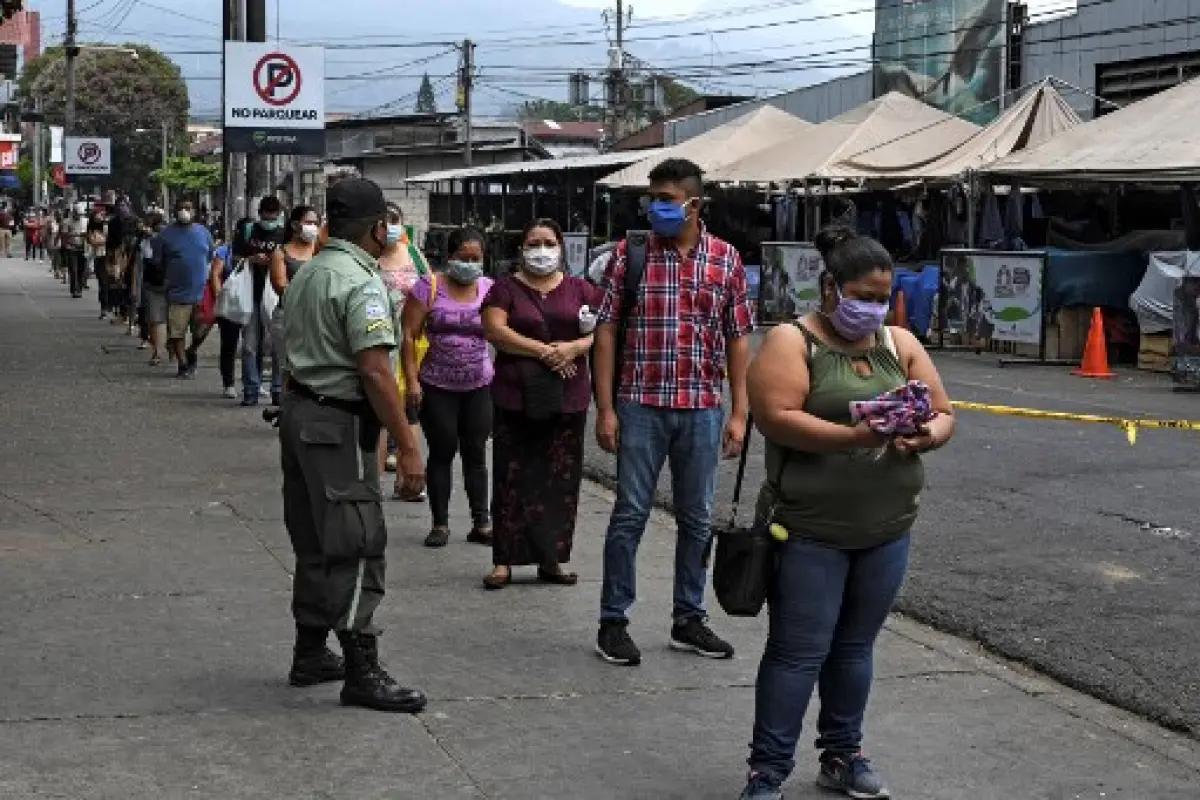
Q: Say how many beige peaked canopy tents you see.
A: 4